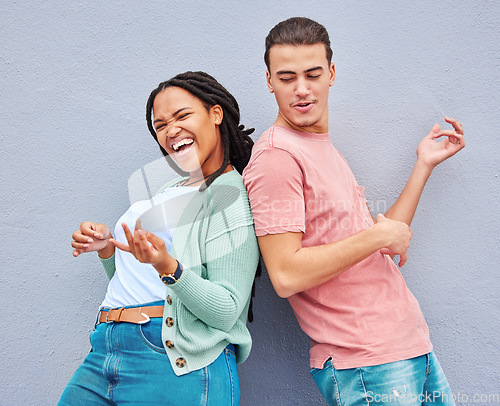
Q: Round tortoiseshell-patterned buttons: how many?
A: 4